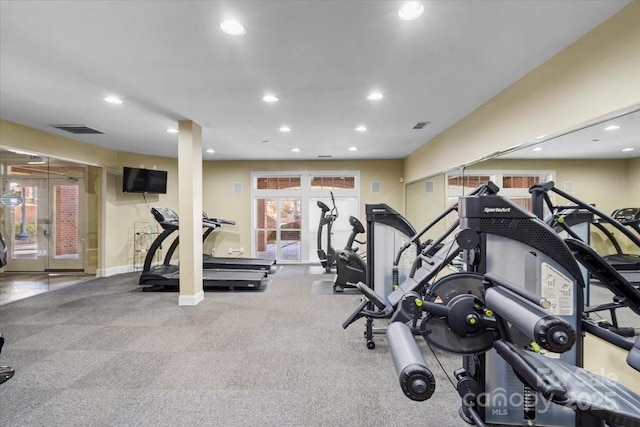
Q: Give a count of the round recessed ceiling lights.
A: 11